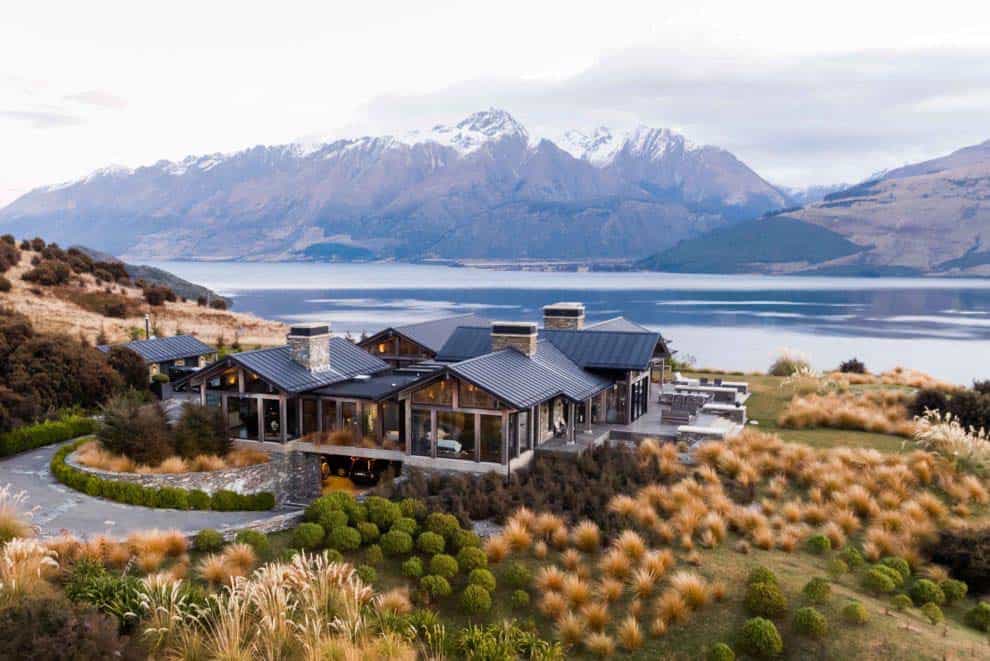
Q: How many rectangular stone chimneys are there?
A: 3